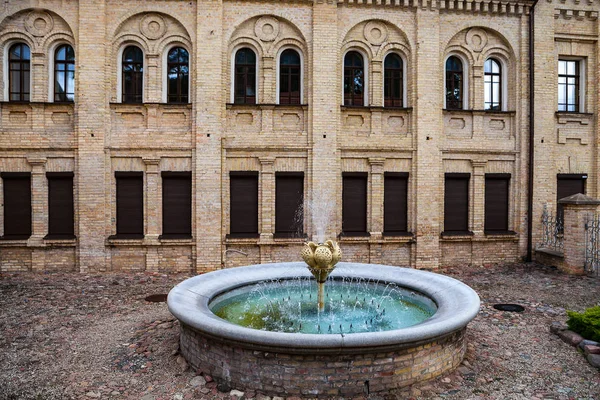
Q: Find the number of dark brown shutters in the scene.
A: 11